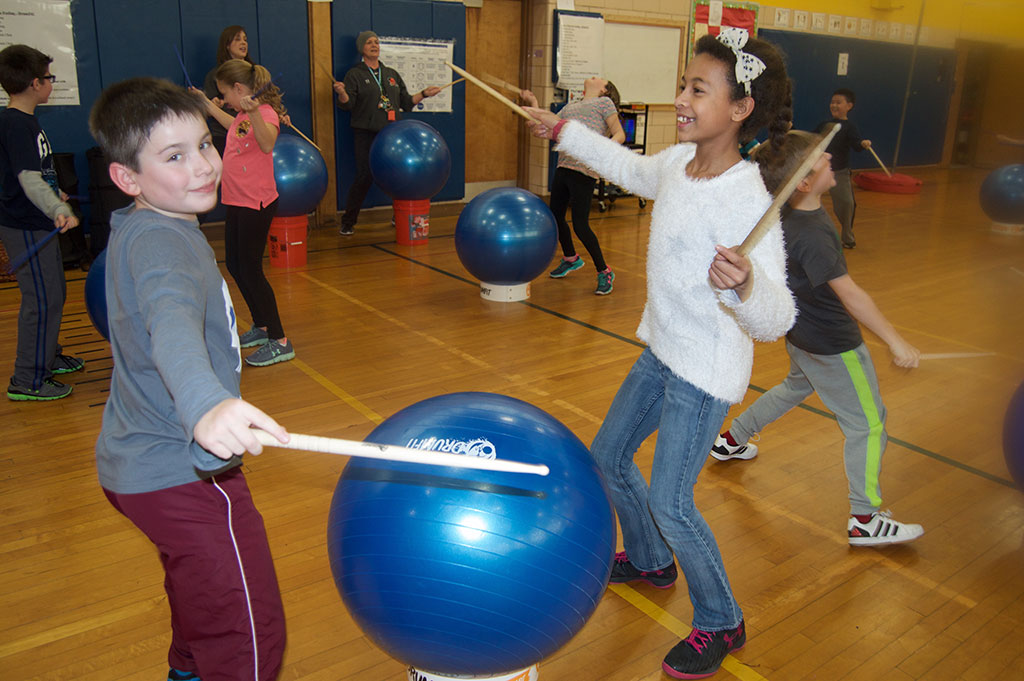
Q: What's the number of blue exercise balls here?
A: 7